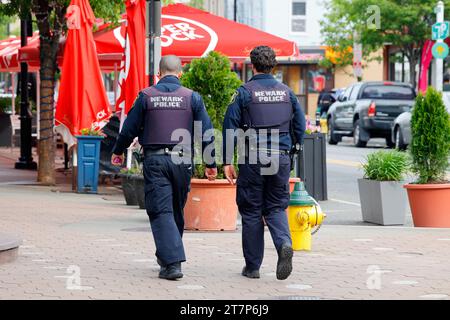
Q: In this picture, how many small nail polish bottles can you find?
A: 0